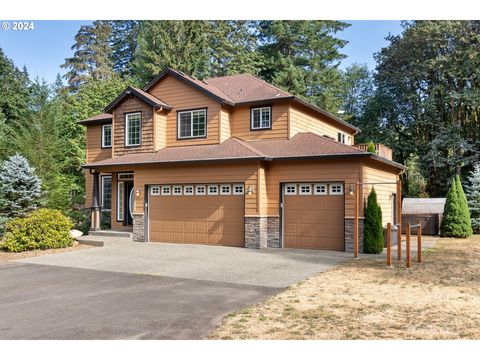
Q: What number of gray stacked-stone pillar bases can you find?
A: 3